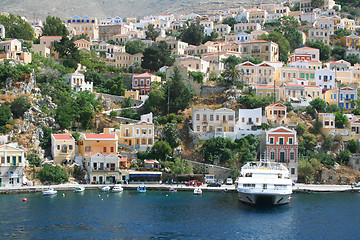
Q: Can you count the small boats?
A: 7